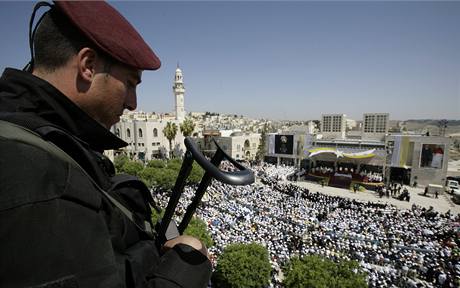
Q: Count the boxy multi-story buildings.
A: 2